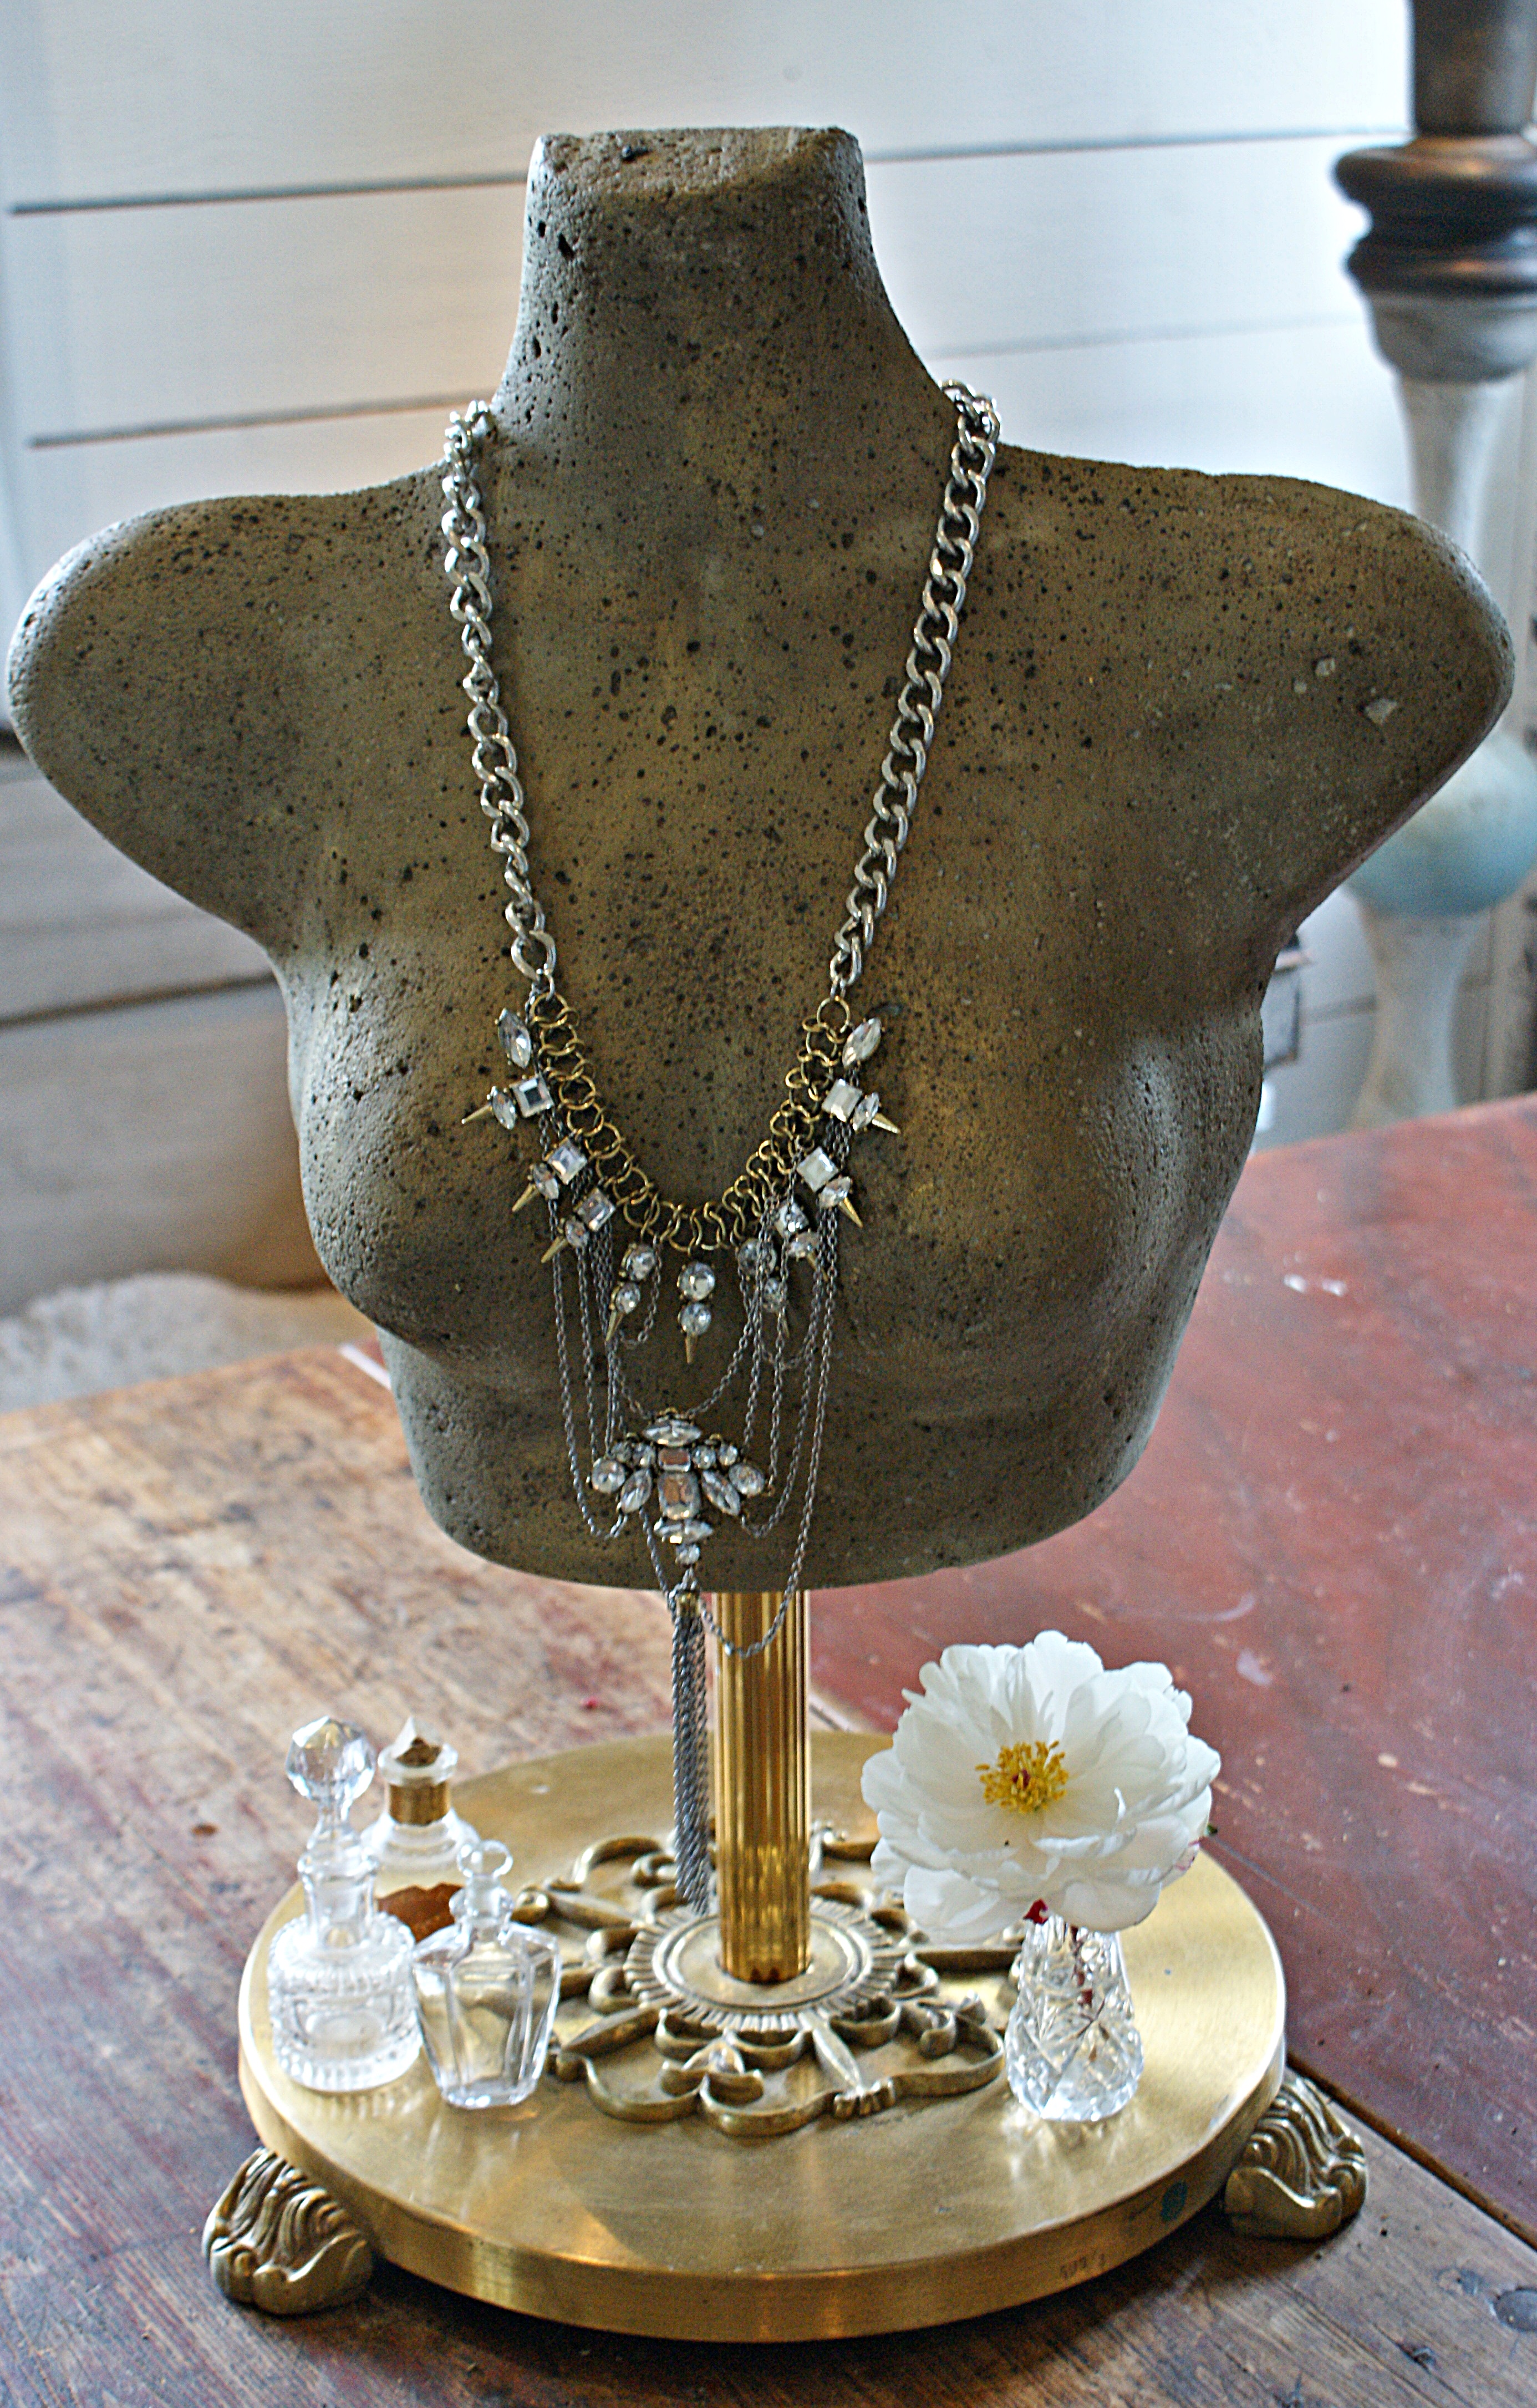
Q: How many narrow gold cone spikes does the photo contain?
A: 9